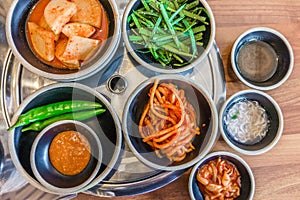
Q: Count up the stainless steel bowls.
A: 8